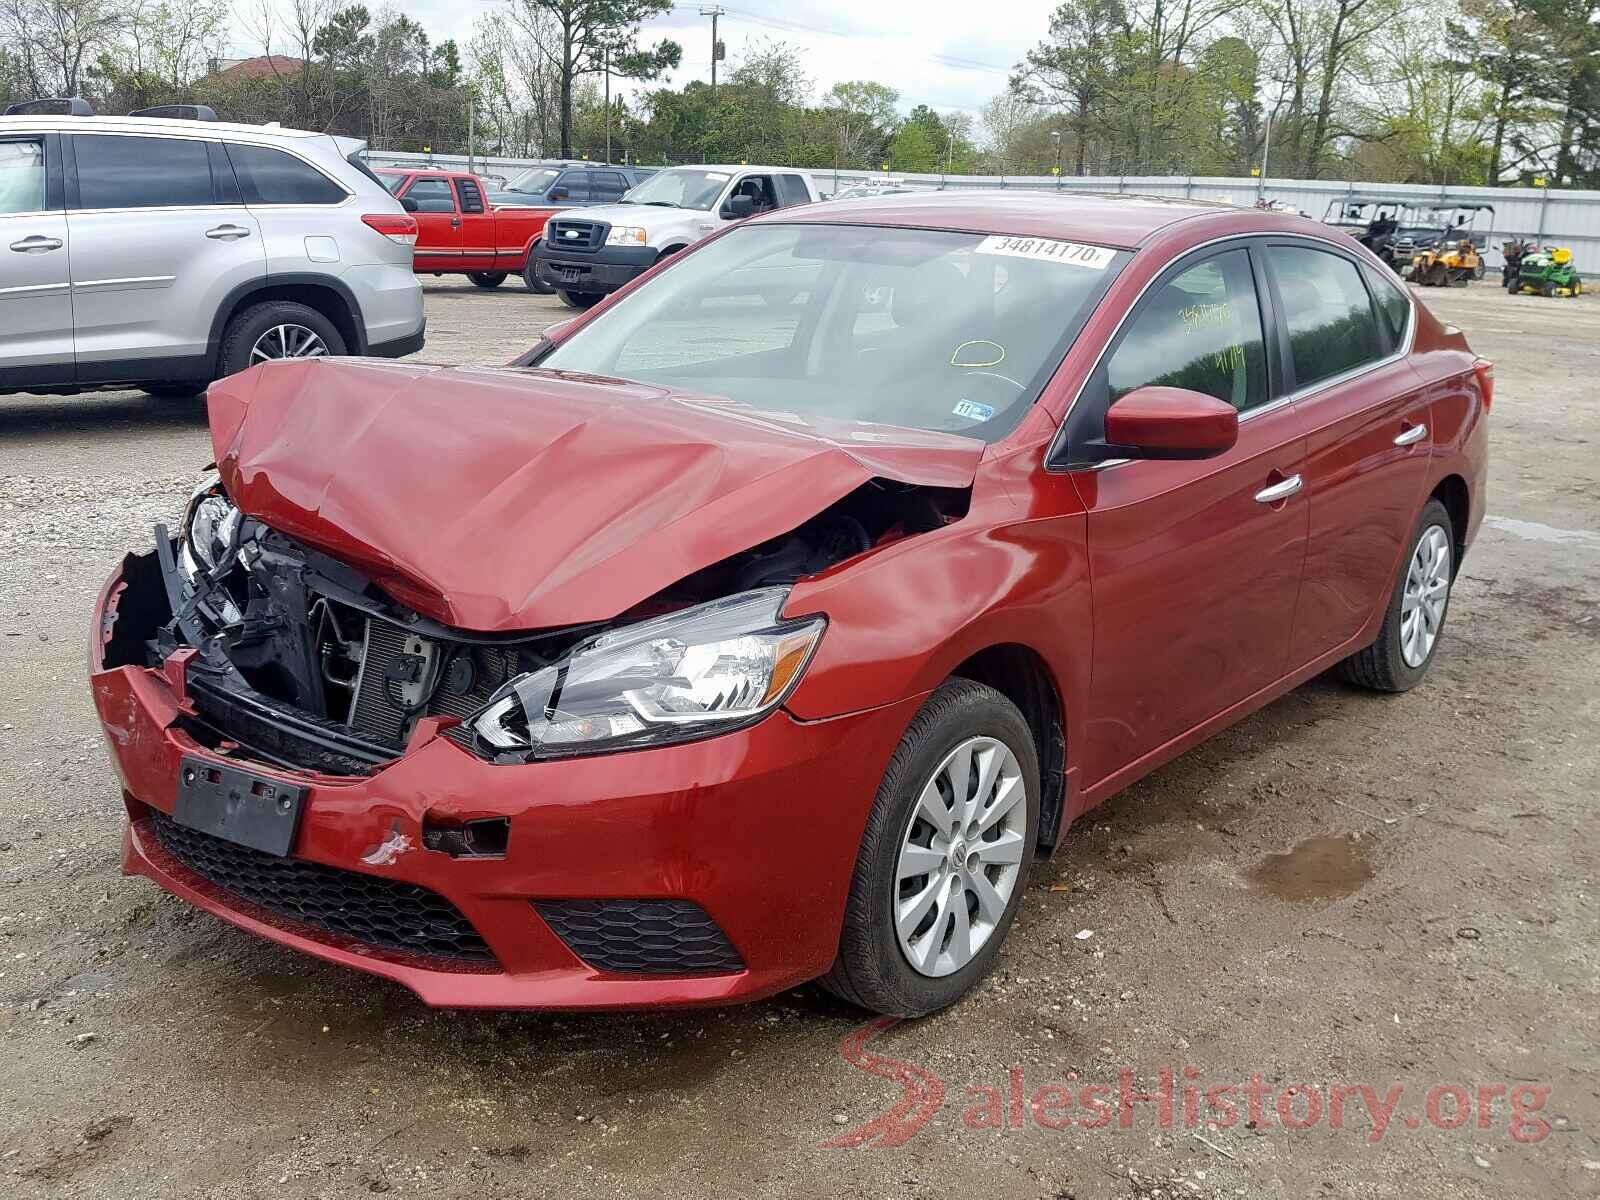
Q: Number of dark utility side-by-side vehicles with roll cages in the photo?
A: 2